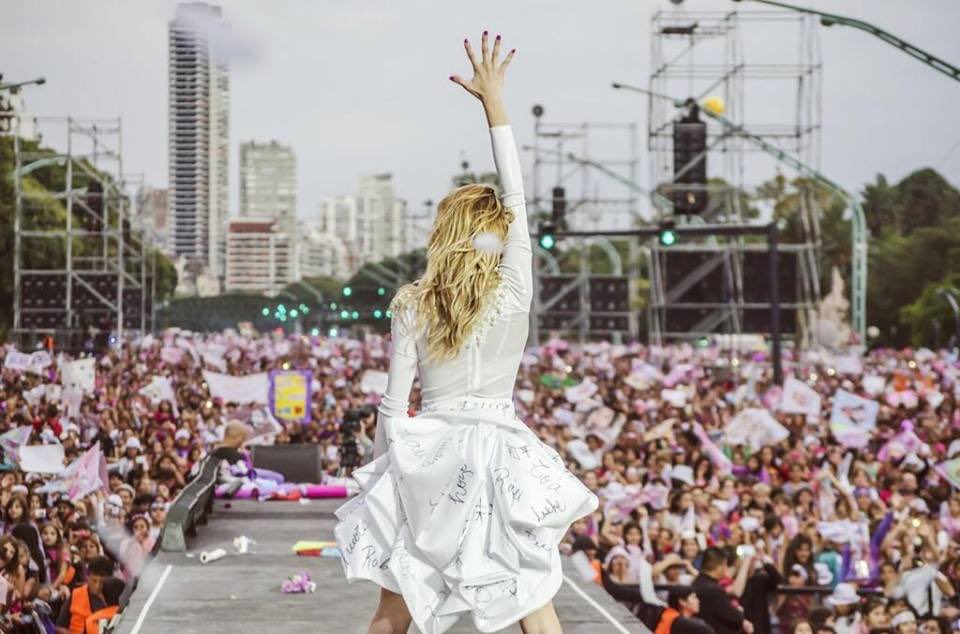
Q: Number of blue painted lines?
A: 0